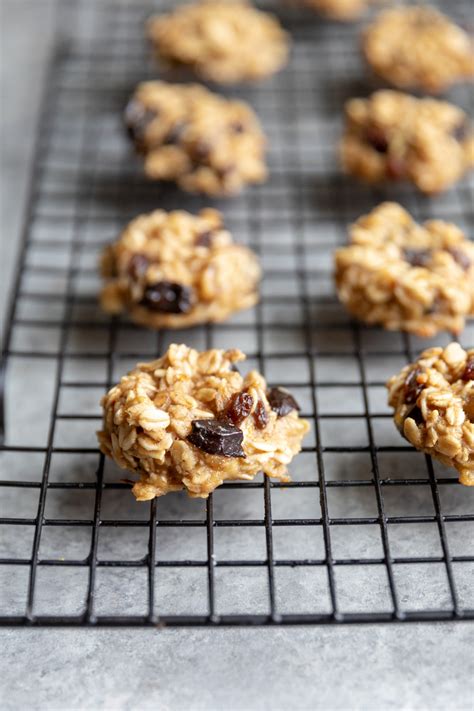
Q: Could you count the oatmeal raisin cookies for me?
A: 9